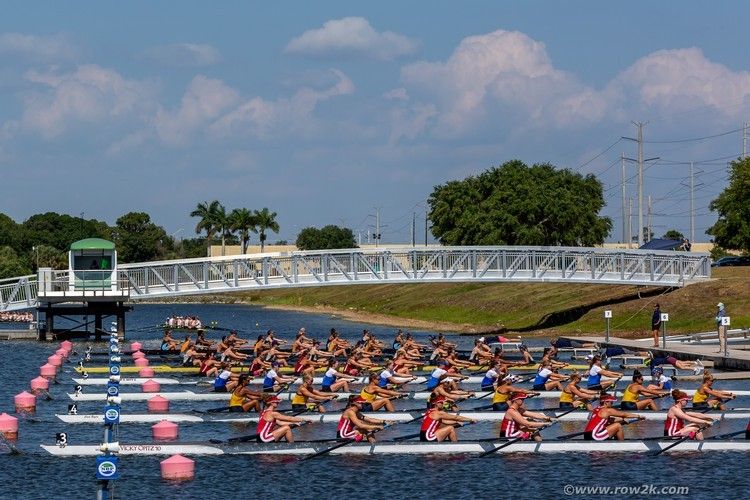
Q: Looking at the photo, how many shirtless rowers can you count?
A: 0